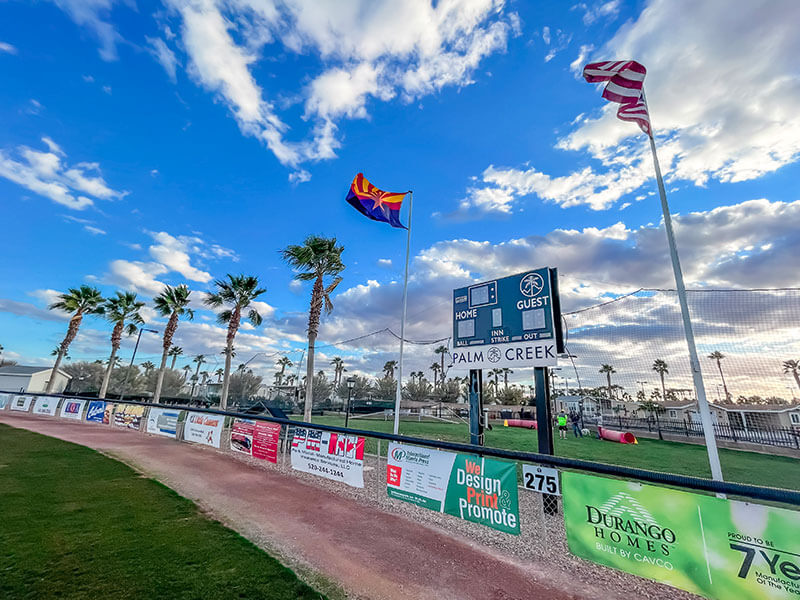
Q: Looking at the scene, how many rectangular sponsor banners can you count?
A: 12